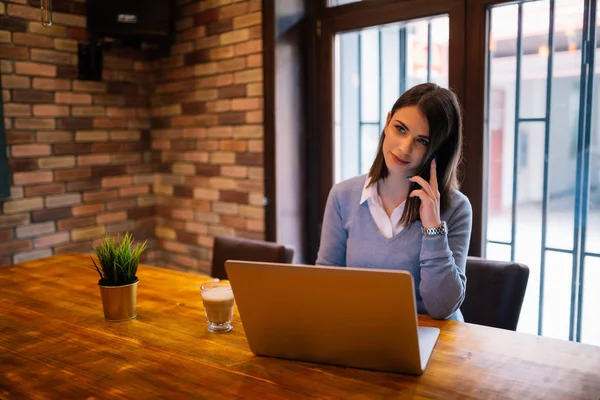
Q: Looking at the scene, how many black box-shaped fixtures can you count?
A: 2